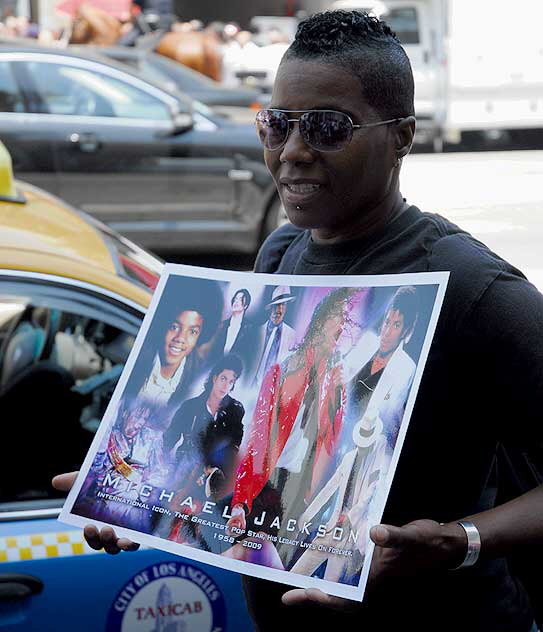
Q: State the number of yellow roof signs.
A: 1